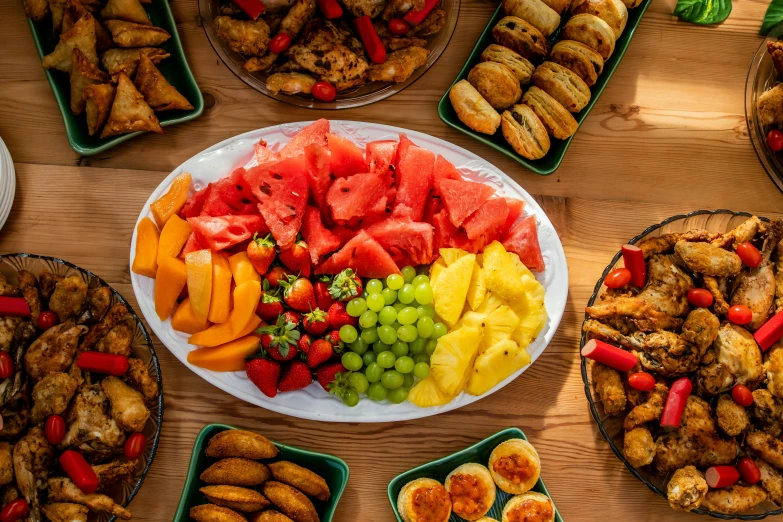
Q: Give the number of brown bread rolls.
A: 13